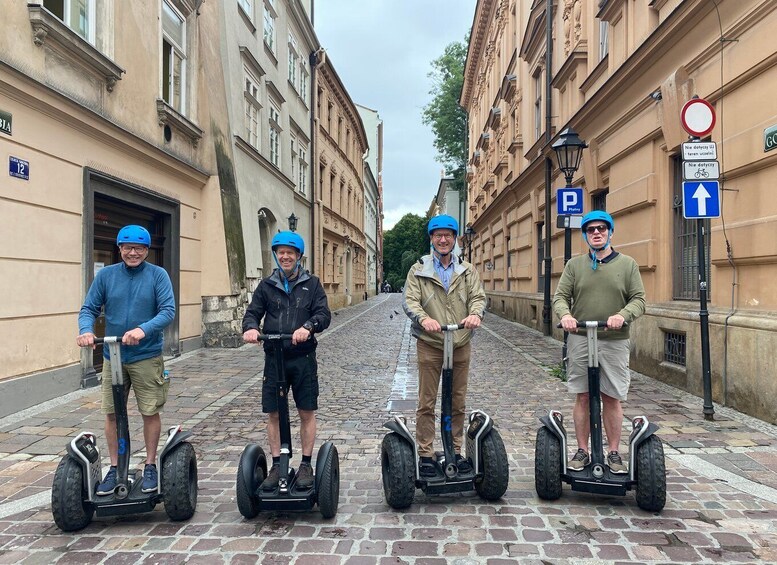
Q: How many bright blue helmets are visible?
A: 4